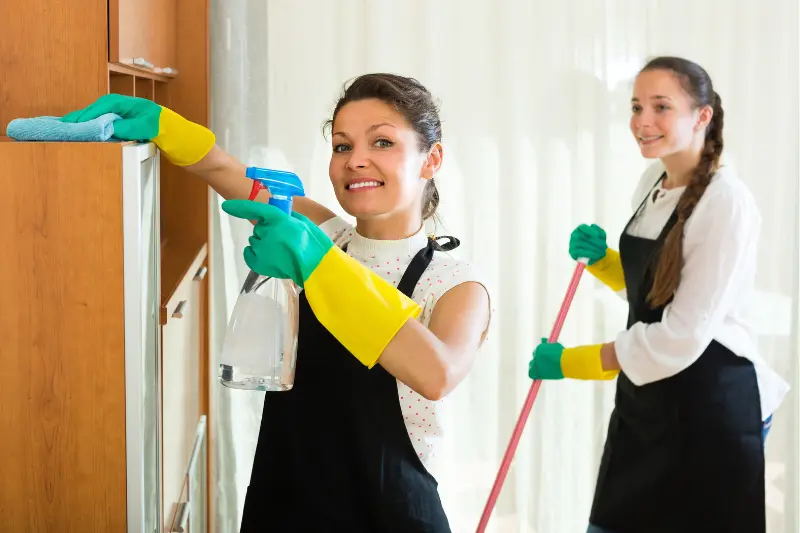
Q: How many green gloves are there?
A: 4